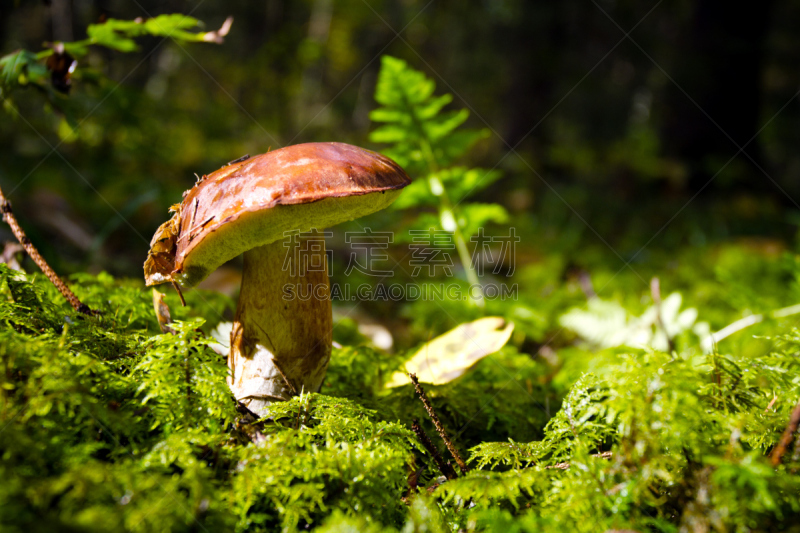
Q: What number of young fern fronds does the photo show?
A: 1